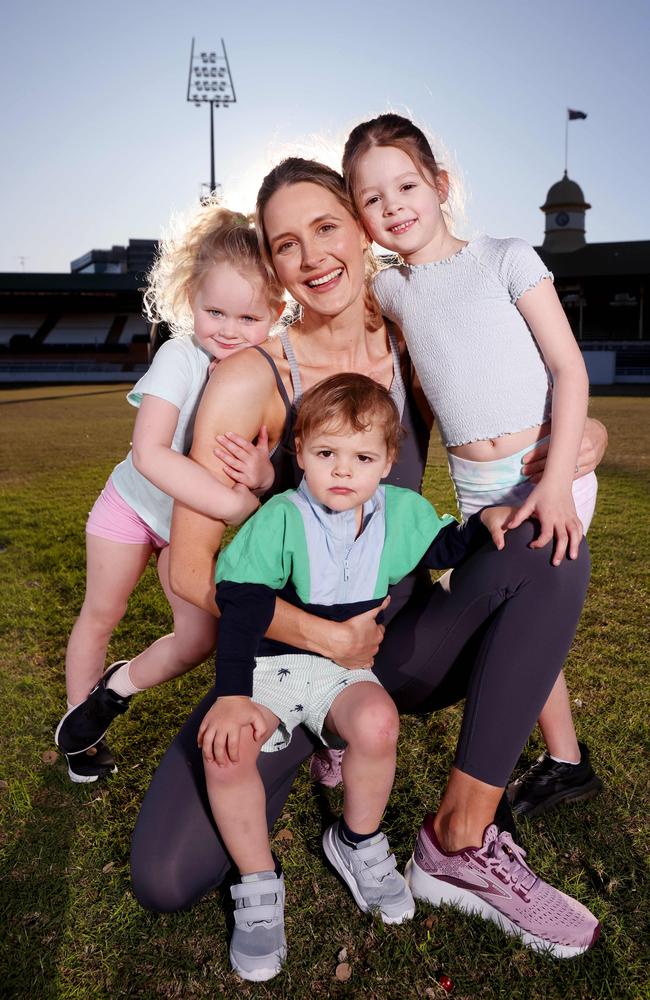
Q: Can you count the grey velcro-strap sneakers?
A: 2